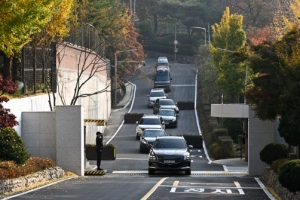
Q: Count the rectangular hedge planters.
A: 4